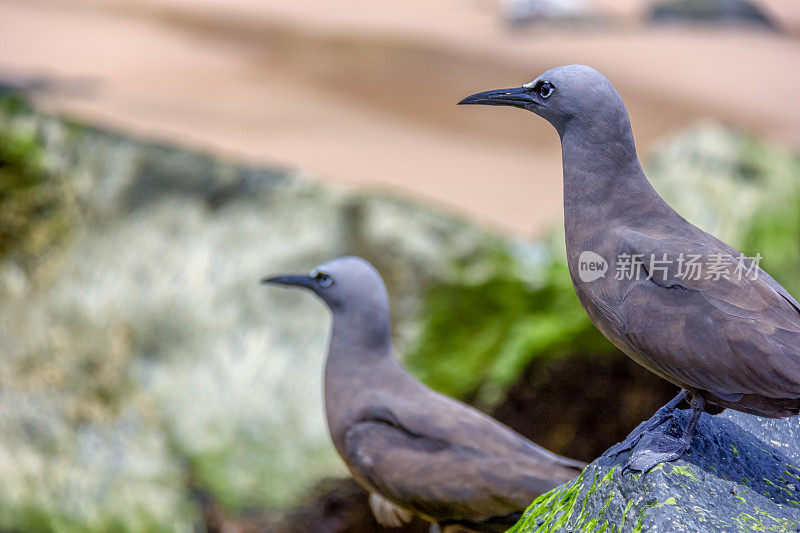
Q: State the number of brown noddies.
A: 2